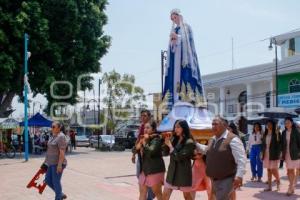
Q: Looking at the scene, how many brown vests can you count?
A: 1